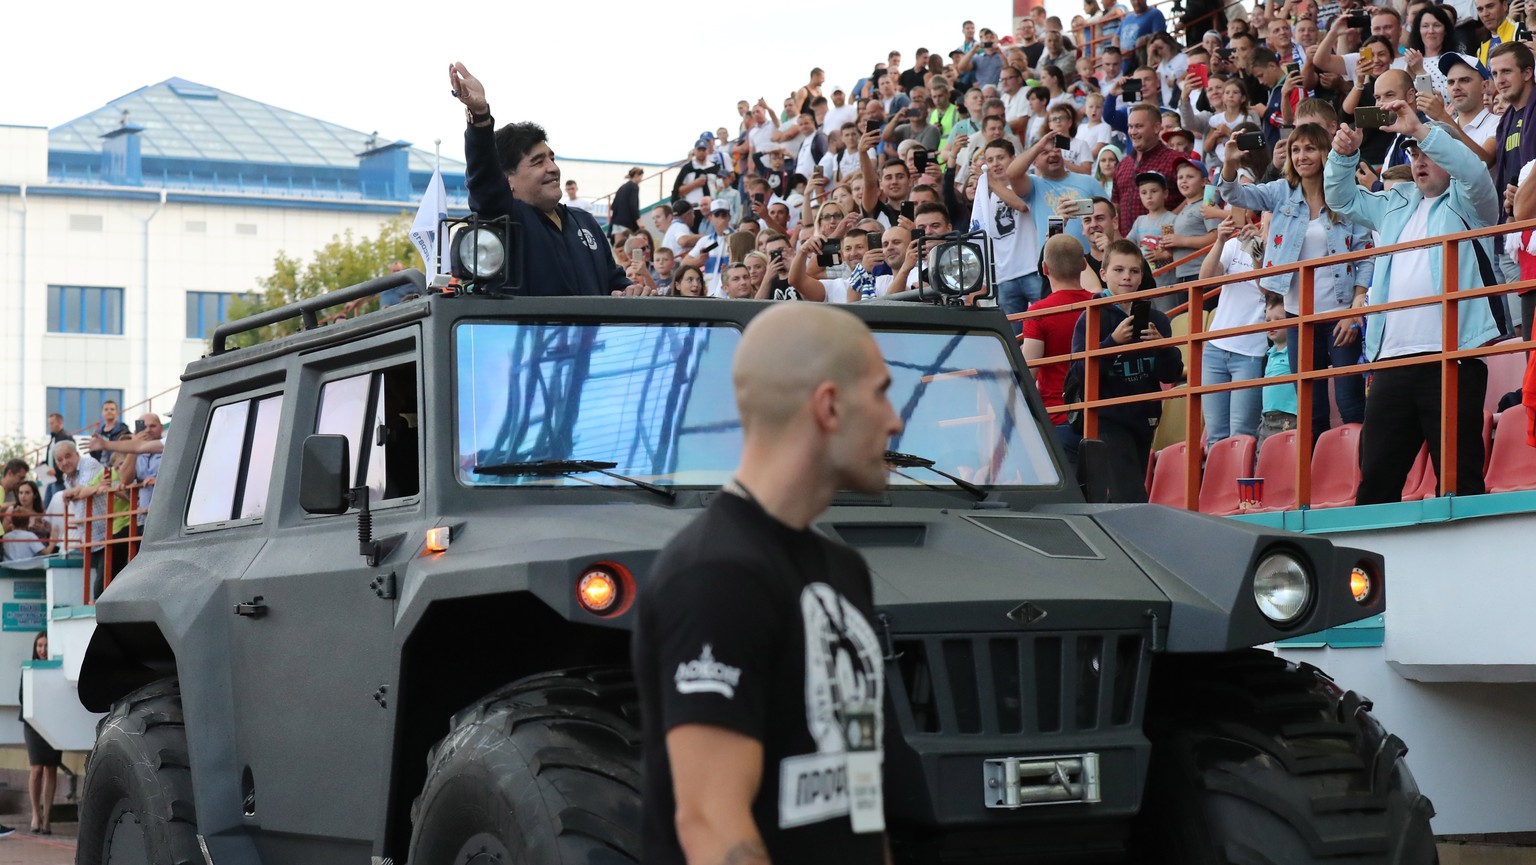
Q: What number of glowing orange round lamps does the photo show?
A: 2